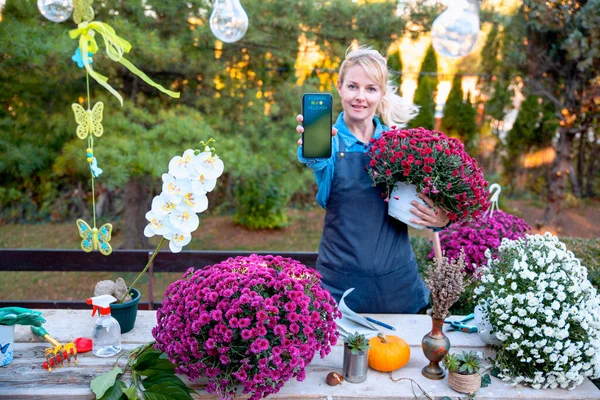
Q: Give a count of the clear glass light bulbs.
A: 3